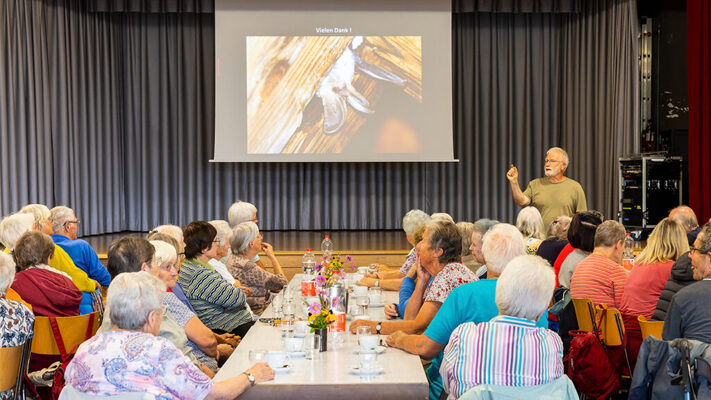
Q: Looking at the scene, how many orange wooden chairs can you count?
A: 5